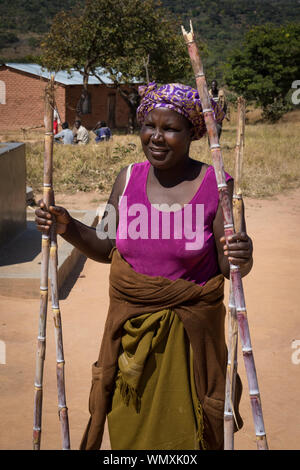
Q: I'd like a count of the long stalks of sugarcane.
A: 4